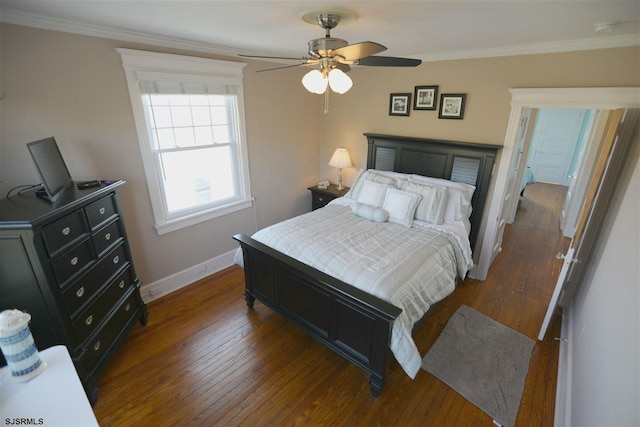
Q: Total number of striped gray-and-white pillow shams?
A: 2